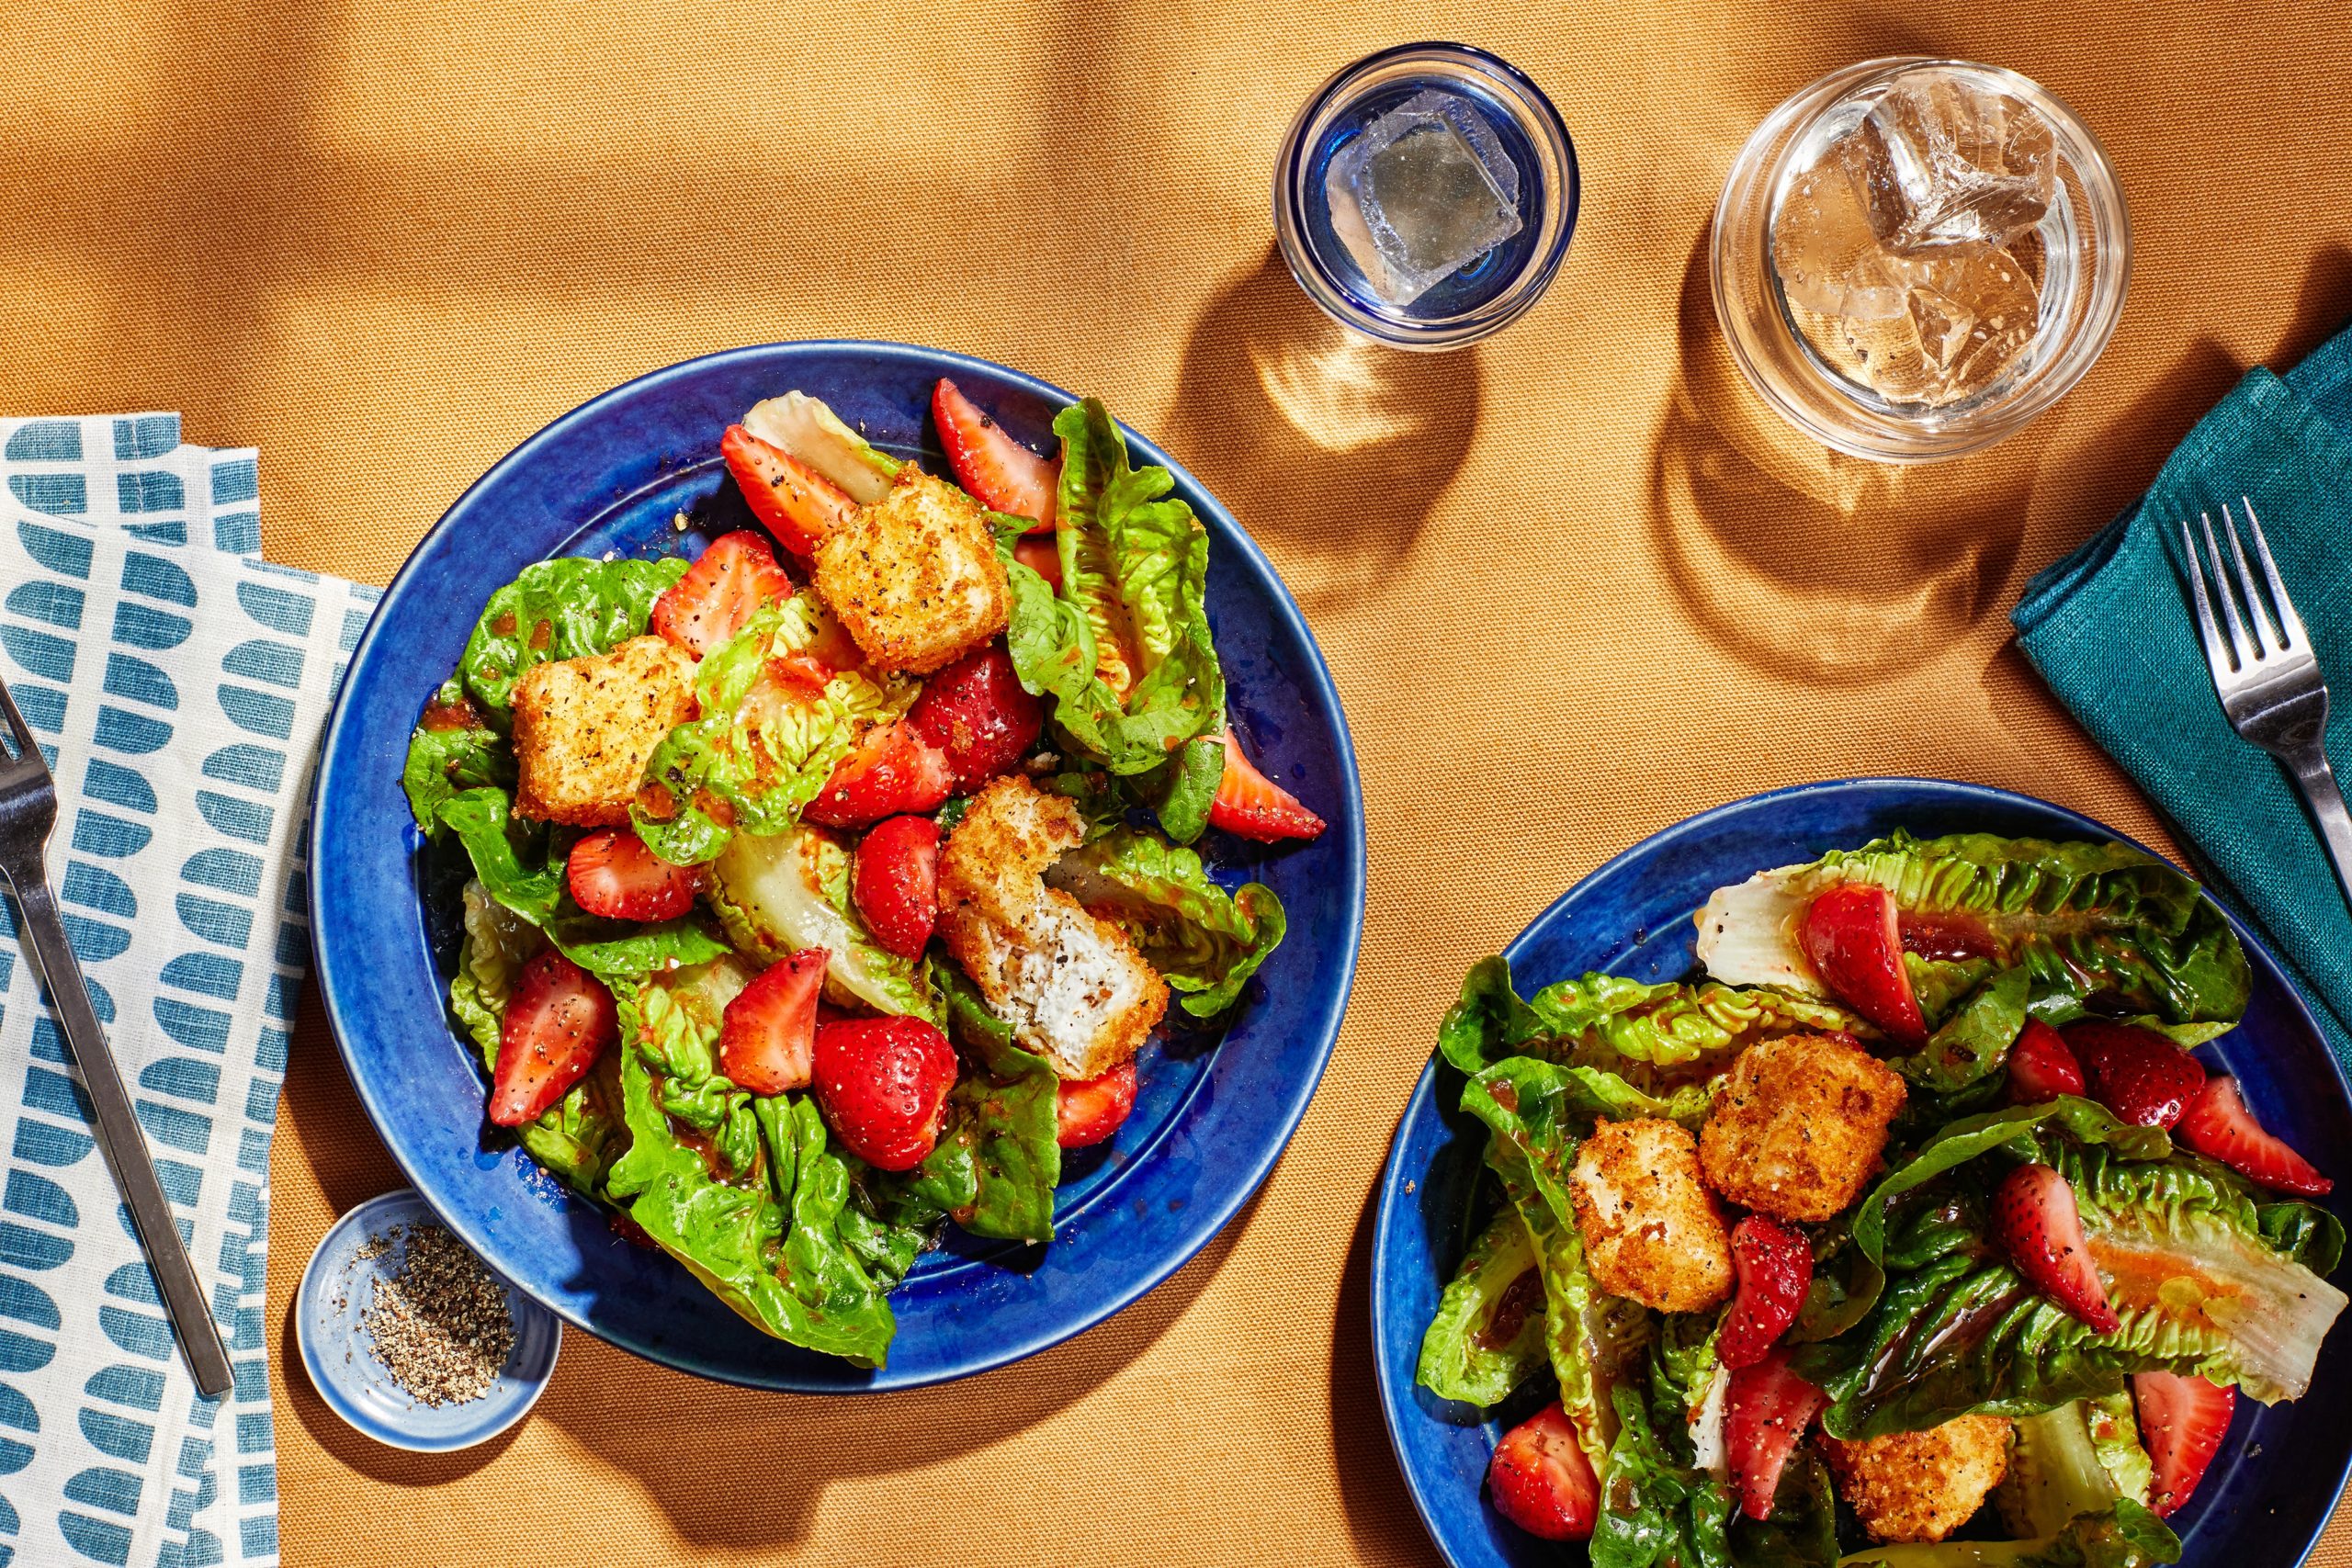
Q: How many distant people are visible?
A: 0